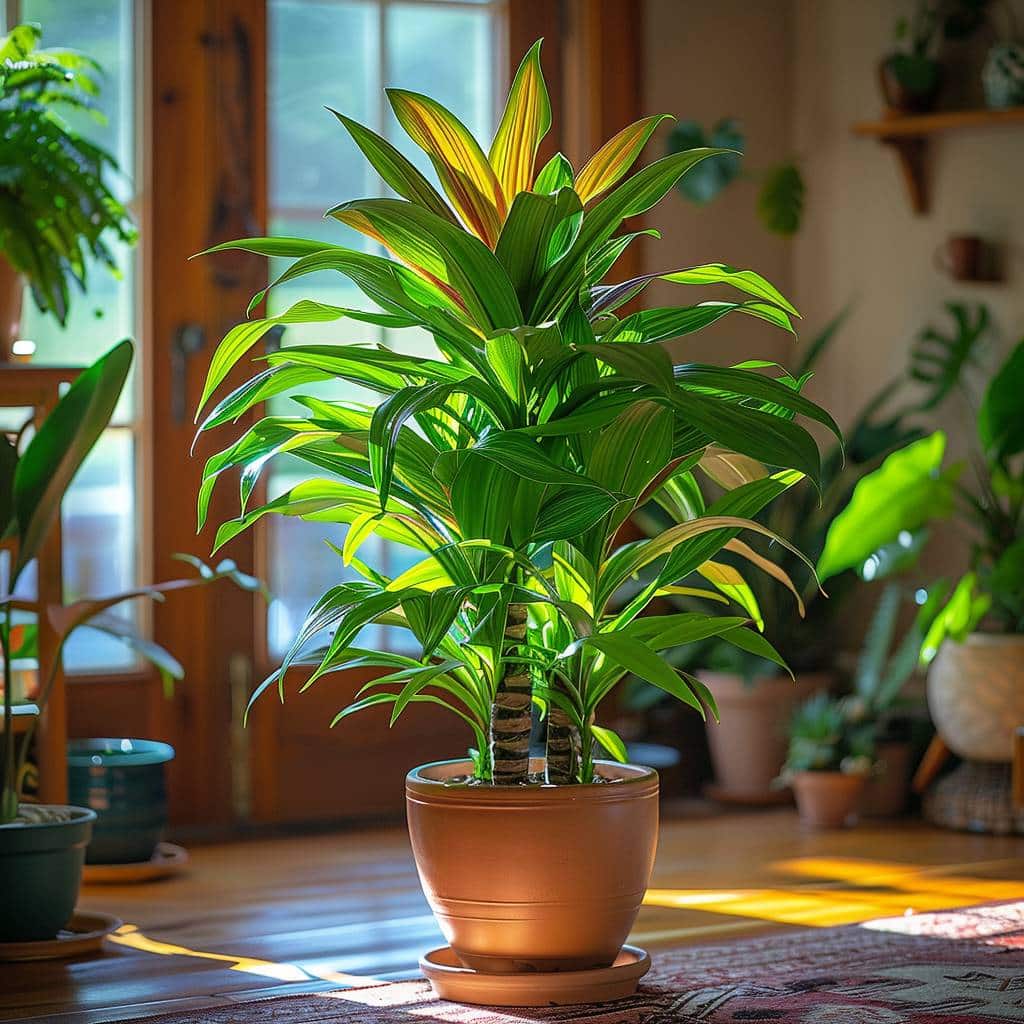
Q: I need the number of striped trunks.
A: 2